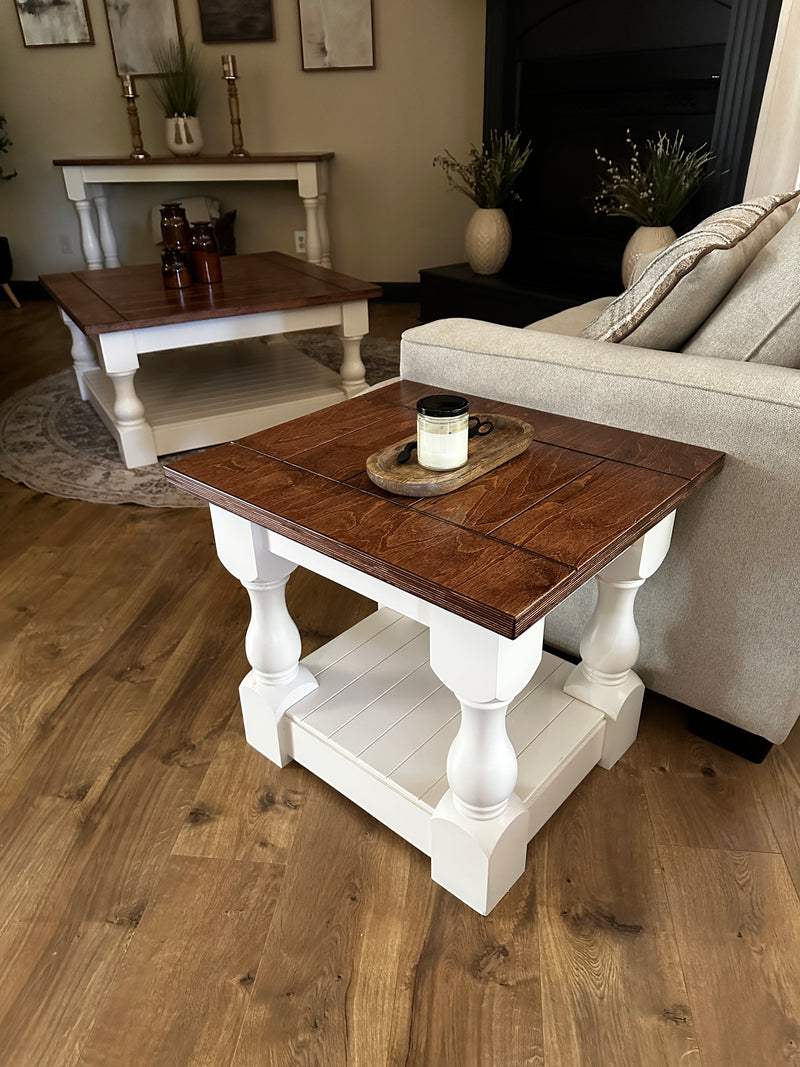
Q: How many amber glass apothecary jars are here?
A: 3